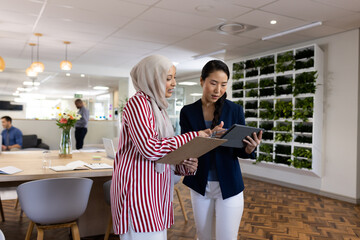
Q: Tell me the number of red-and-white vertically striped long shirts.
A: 1